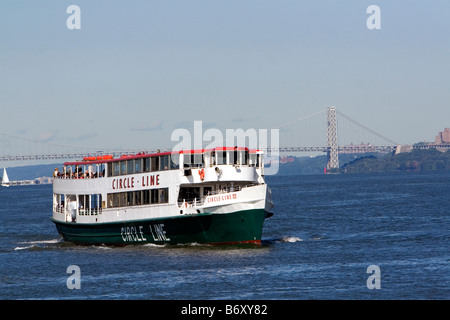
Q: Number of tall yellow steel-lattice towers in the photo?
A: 0